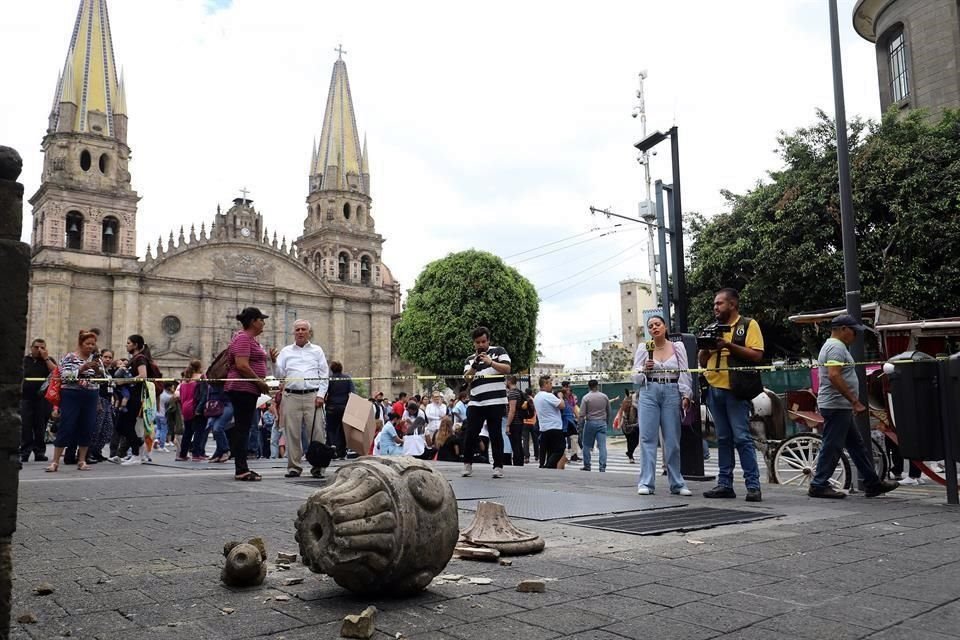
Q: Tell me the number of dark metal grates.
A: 1